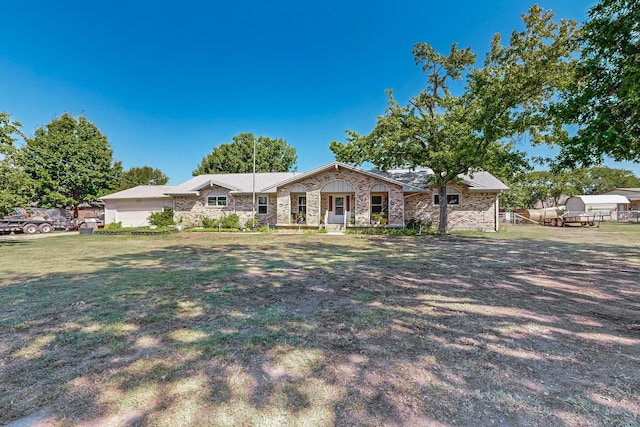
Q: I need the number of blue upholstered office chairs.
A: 0